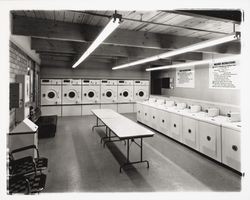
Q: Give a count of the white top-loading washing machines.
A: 8